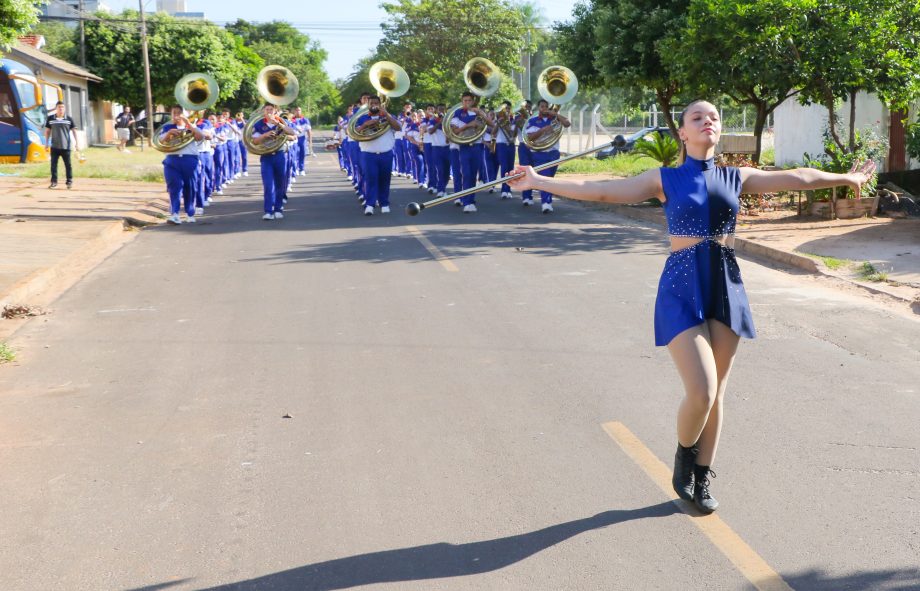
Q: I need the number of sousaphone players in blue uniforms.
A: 5